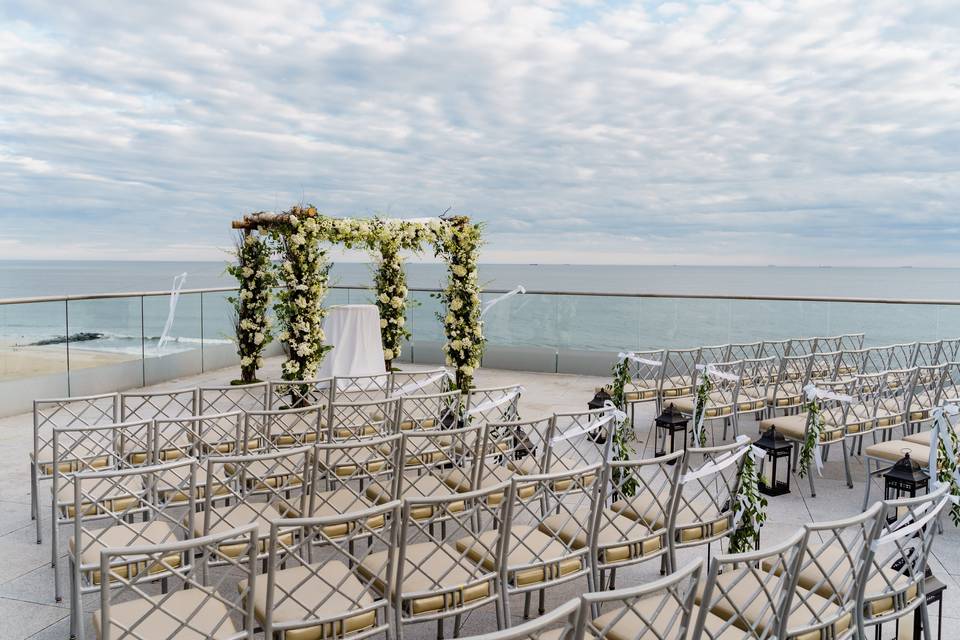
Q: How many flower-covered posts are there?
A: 4